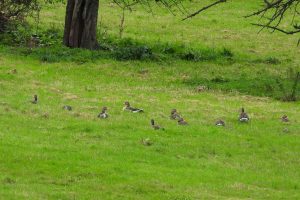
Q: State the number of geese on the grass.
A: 10